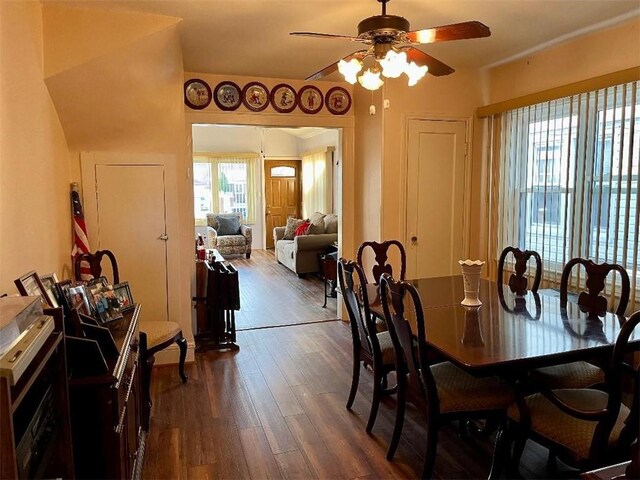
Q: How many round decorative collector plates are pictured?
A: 6